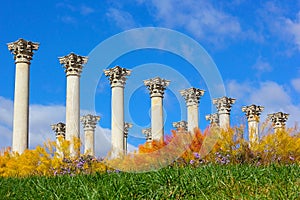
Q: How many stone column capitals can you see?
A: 14